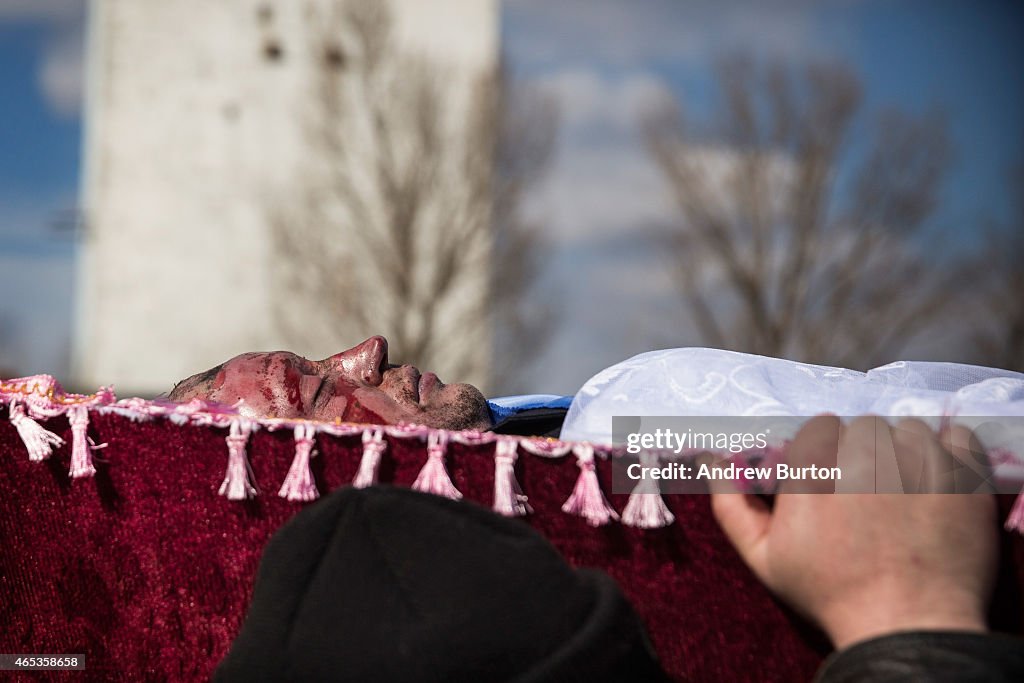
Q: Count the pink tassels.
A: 10